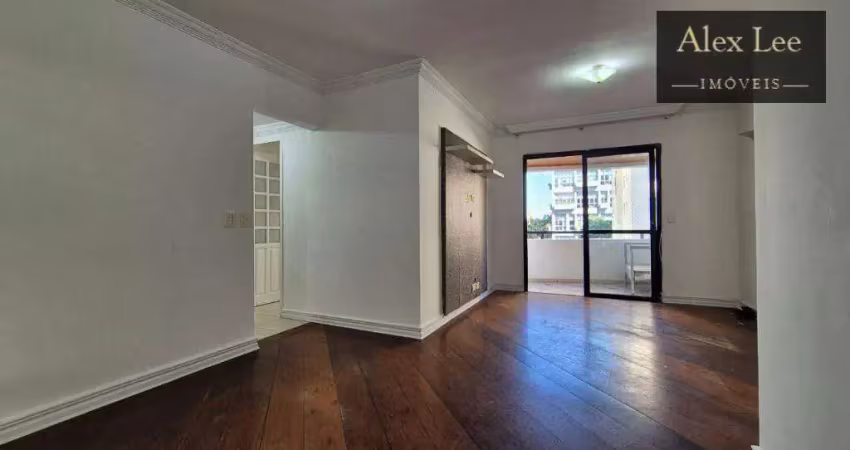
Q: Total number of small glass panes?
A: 10